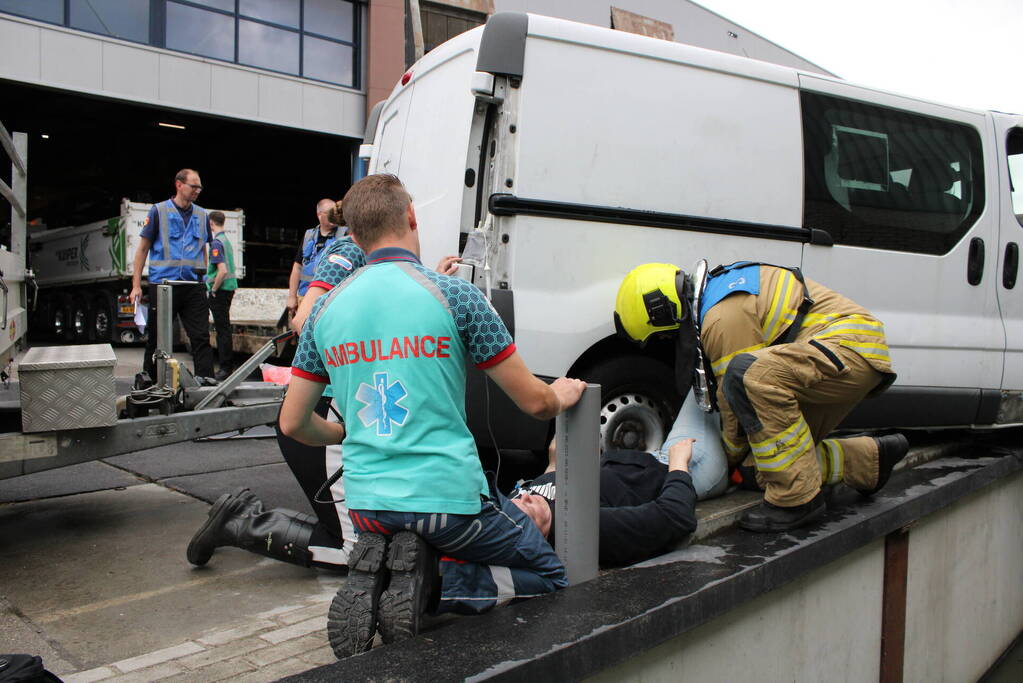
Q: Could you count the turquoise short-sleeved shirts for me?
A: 2